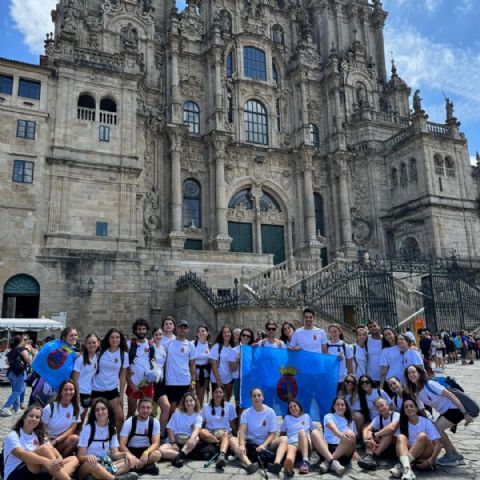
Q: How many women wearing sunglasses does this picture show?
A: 3